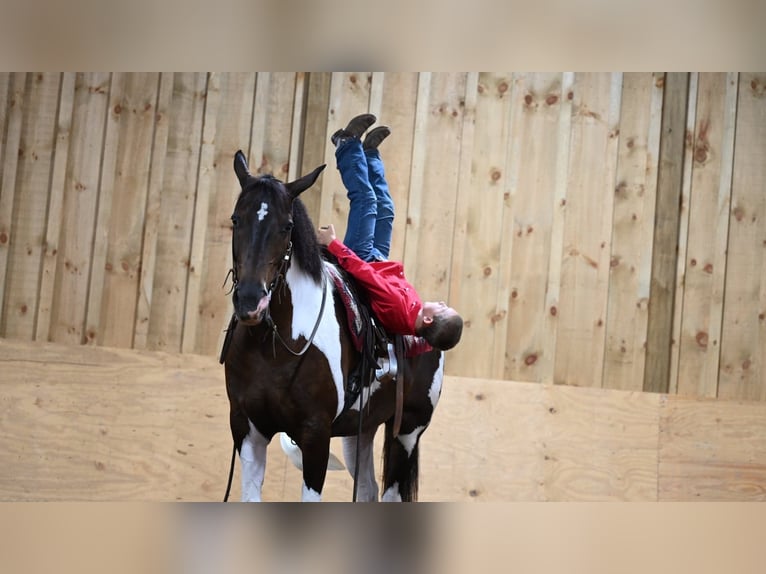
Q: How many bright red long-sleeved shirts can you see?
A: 1